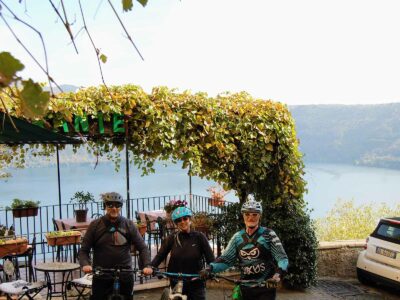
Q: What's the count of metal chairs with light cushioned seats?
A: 2